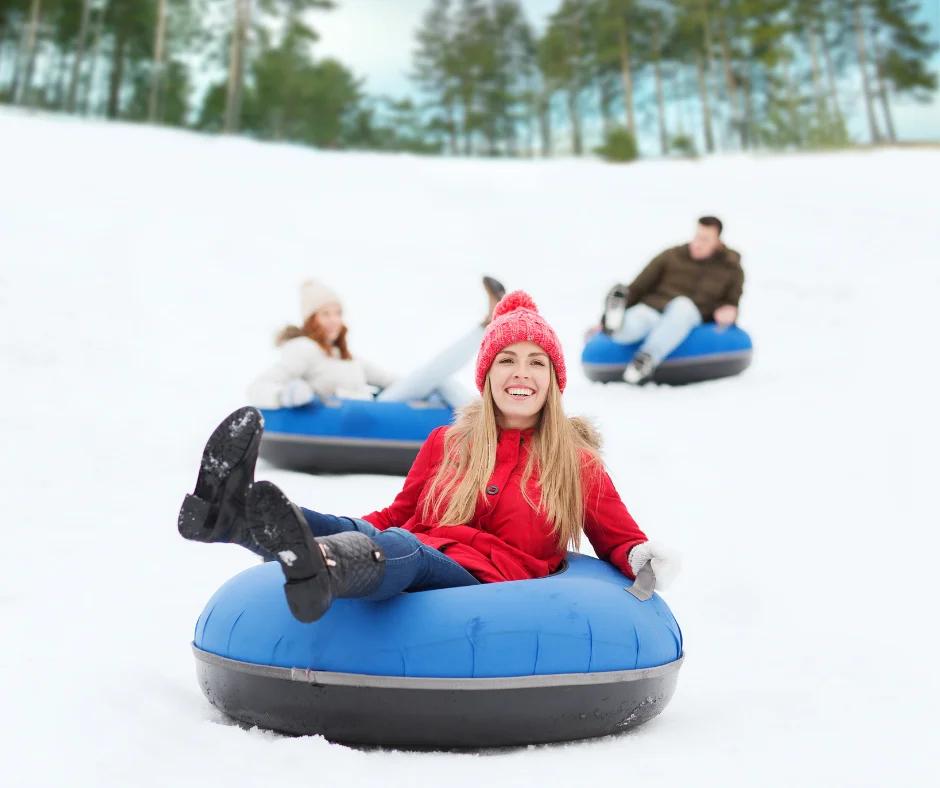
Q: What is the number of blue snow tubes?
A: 3